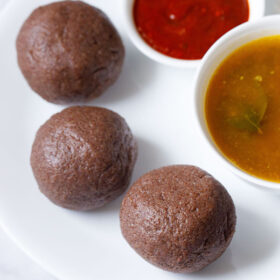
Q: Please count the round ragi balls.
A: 3